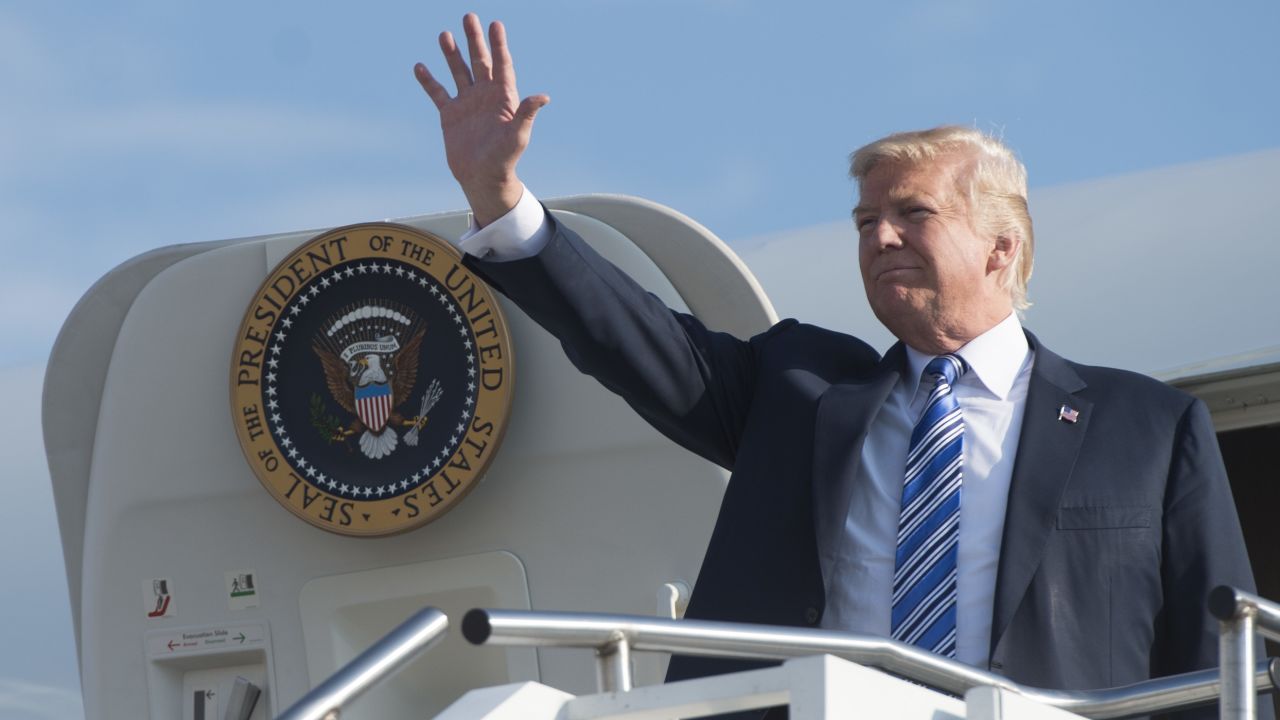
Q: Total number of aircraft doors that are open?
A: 1